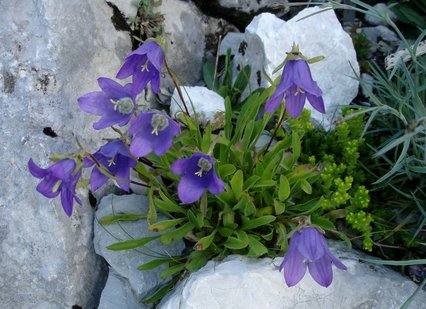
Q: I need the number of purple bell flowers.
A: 8